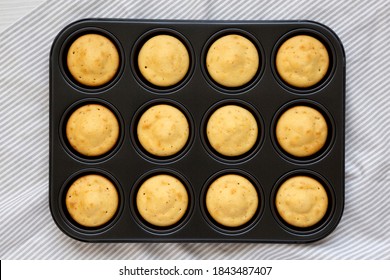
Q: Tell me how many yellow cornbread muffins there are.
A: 12